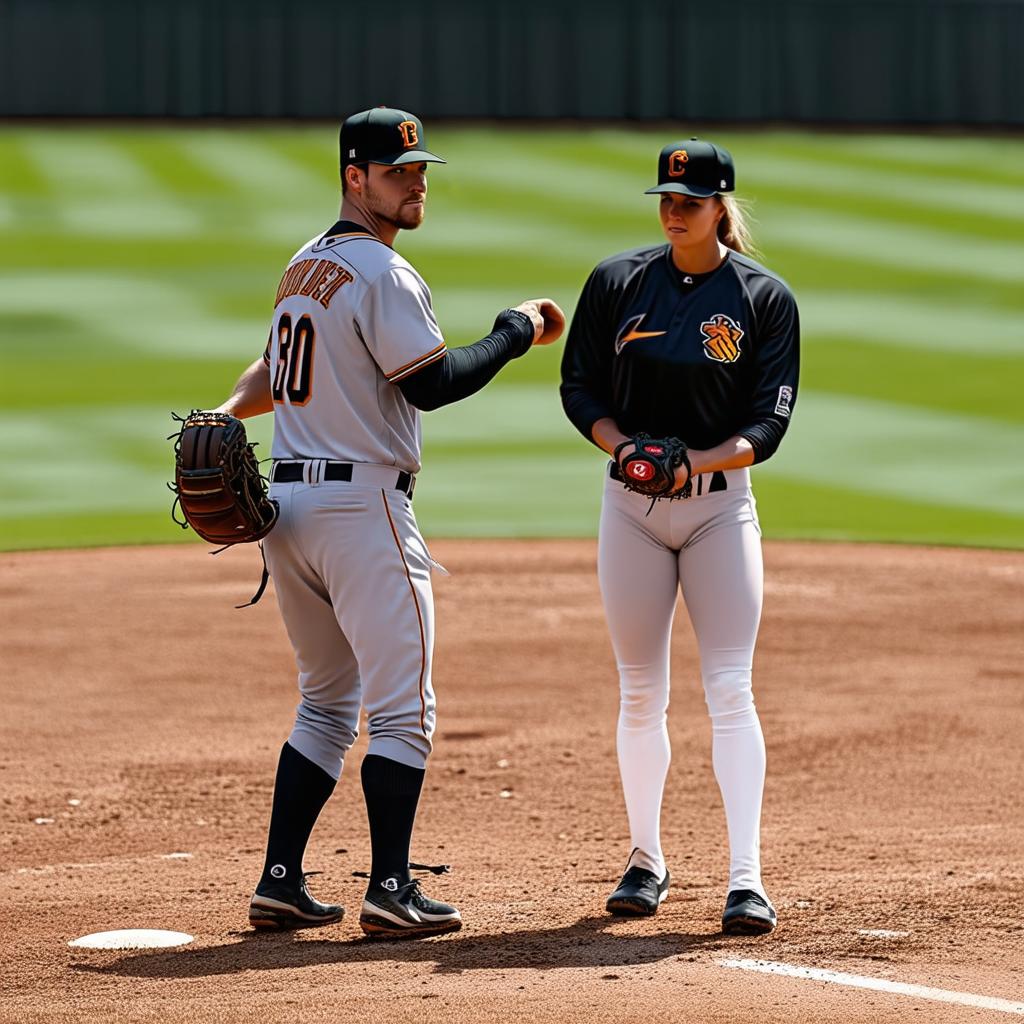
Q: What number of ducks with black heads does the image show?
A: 0